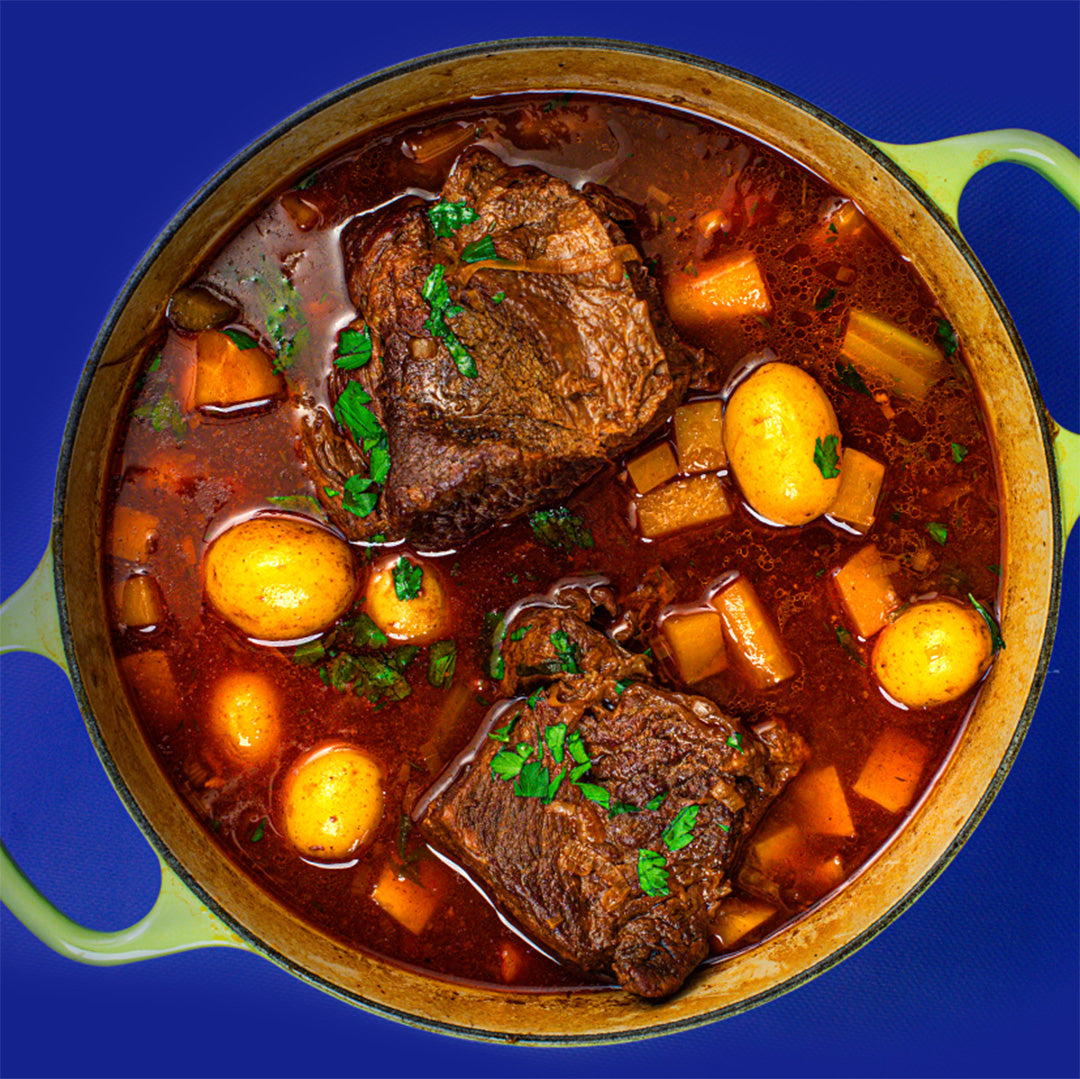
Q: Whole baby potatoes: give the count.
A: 6